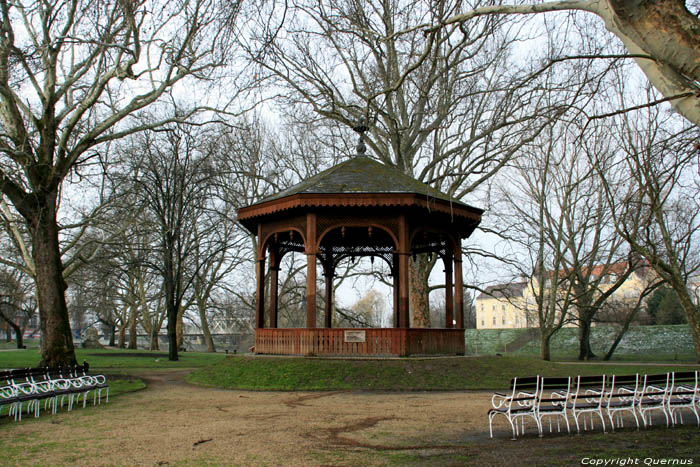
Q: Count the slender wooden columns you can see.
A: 8